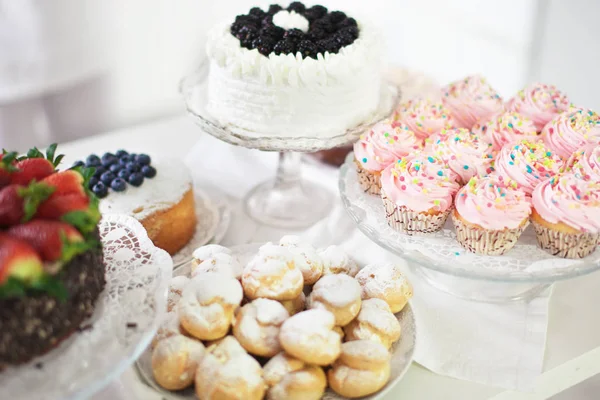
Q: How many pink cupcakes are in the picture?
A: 12